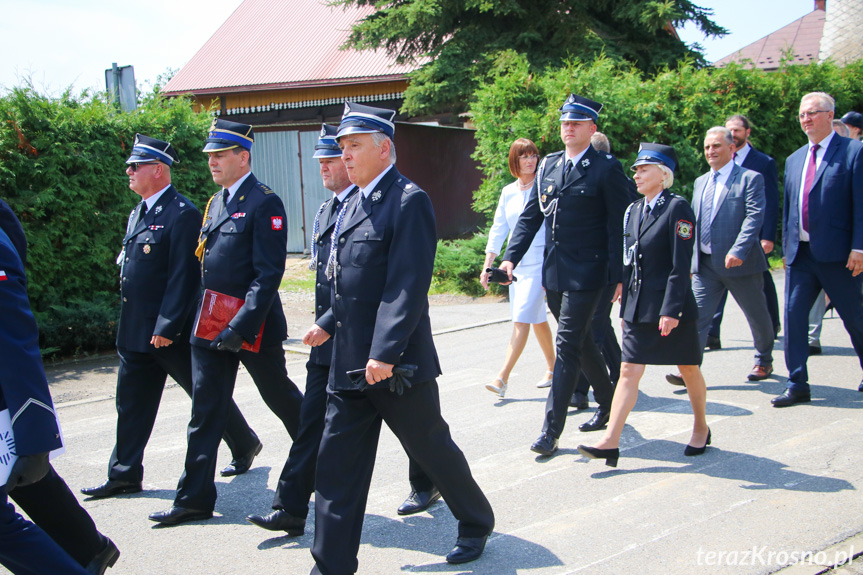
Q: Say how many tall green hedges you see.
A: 2